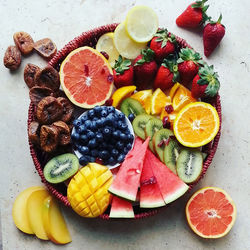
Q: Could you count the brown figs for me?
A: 11